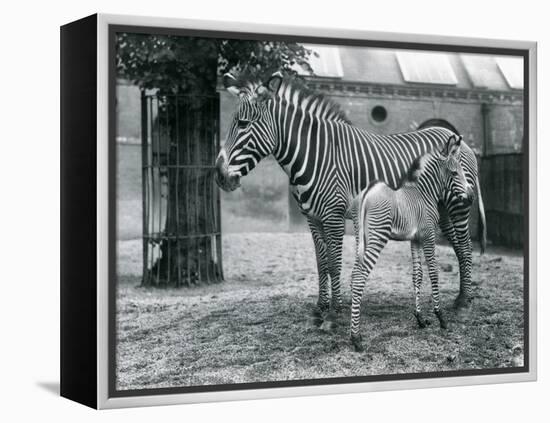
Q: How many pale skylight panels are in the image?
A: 3